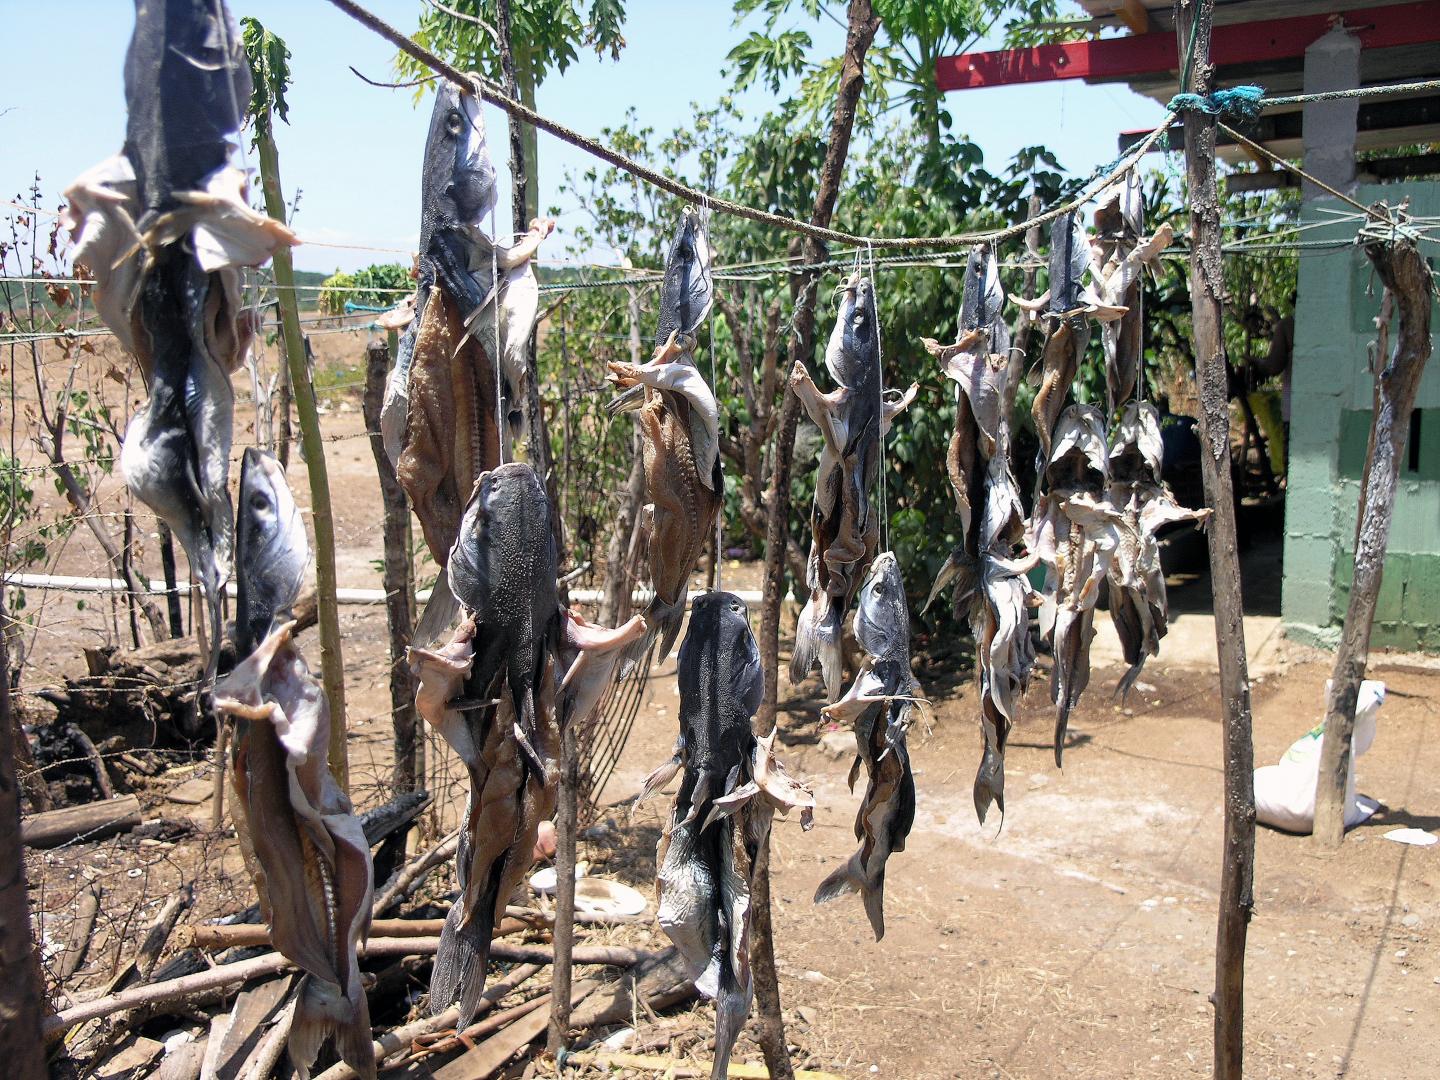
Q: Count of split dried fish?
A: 14